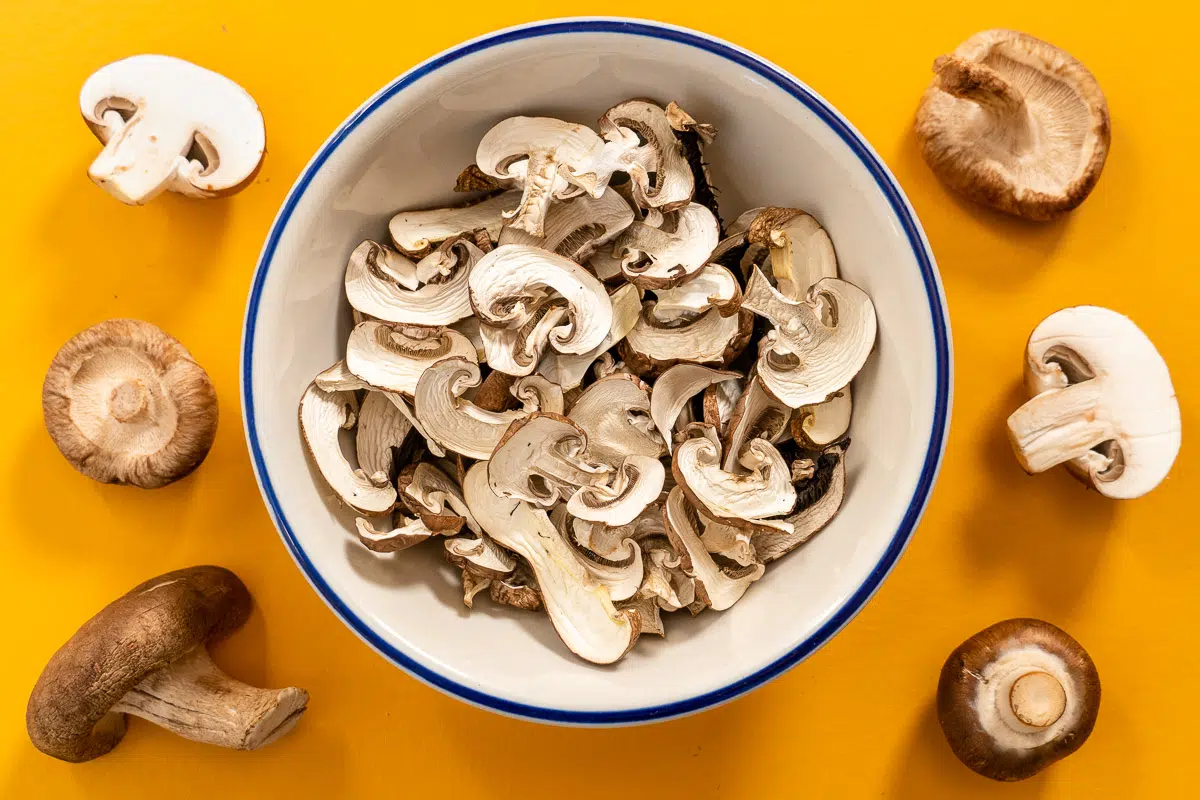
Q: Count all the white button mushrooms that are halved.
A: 2